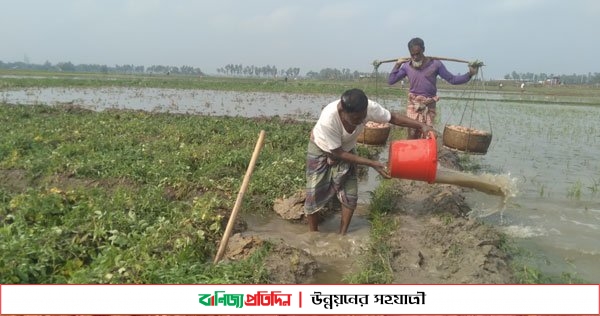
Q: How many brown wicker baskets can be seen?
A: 2